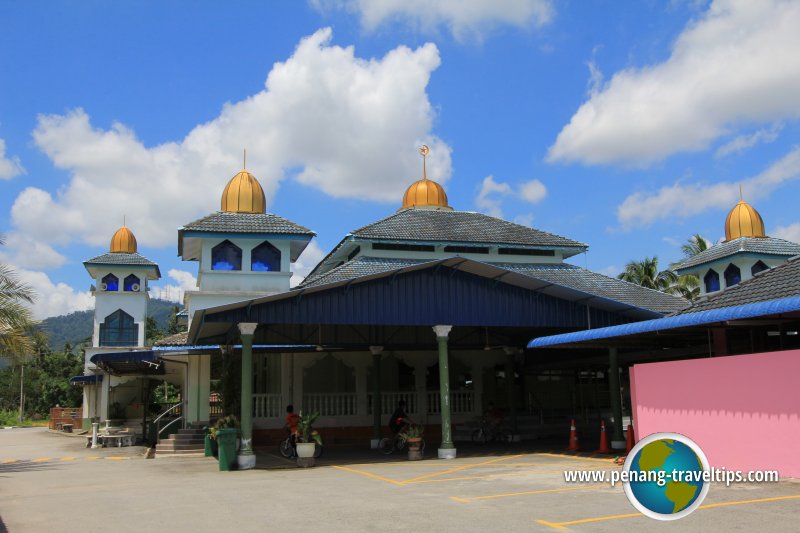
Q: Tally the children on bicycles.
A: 3